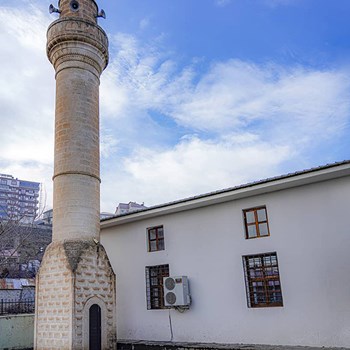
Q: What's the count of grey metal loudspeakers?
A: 3